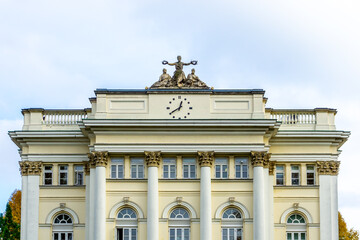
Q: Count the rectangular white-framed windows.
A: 12